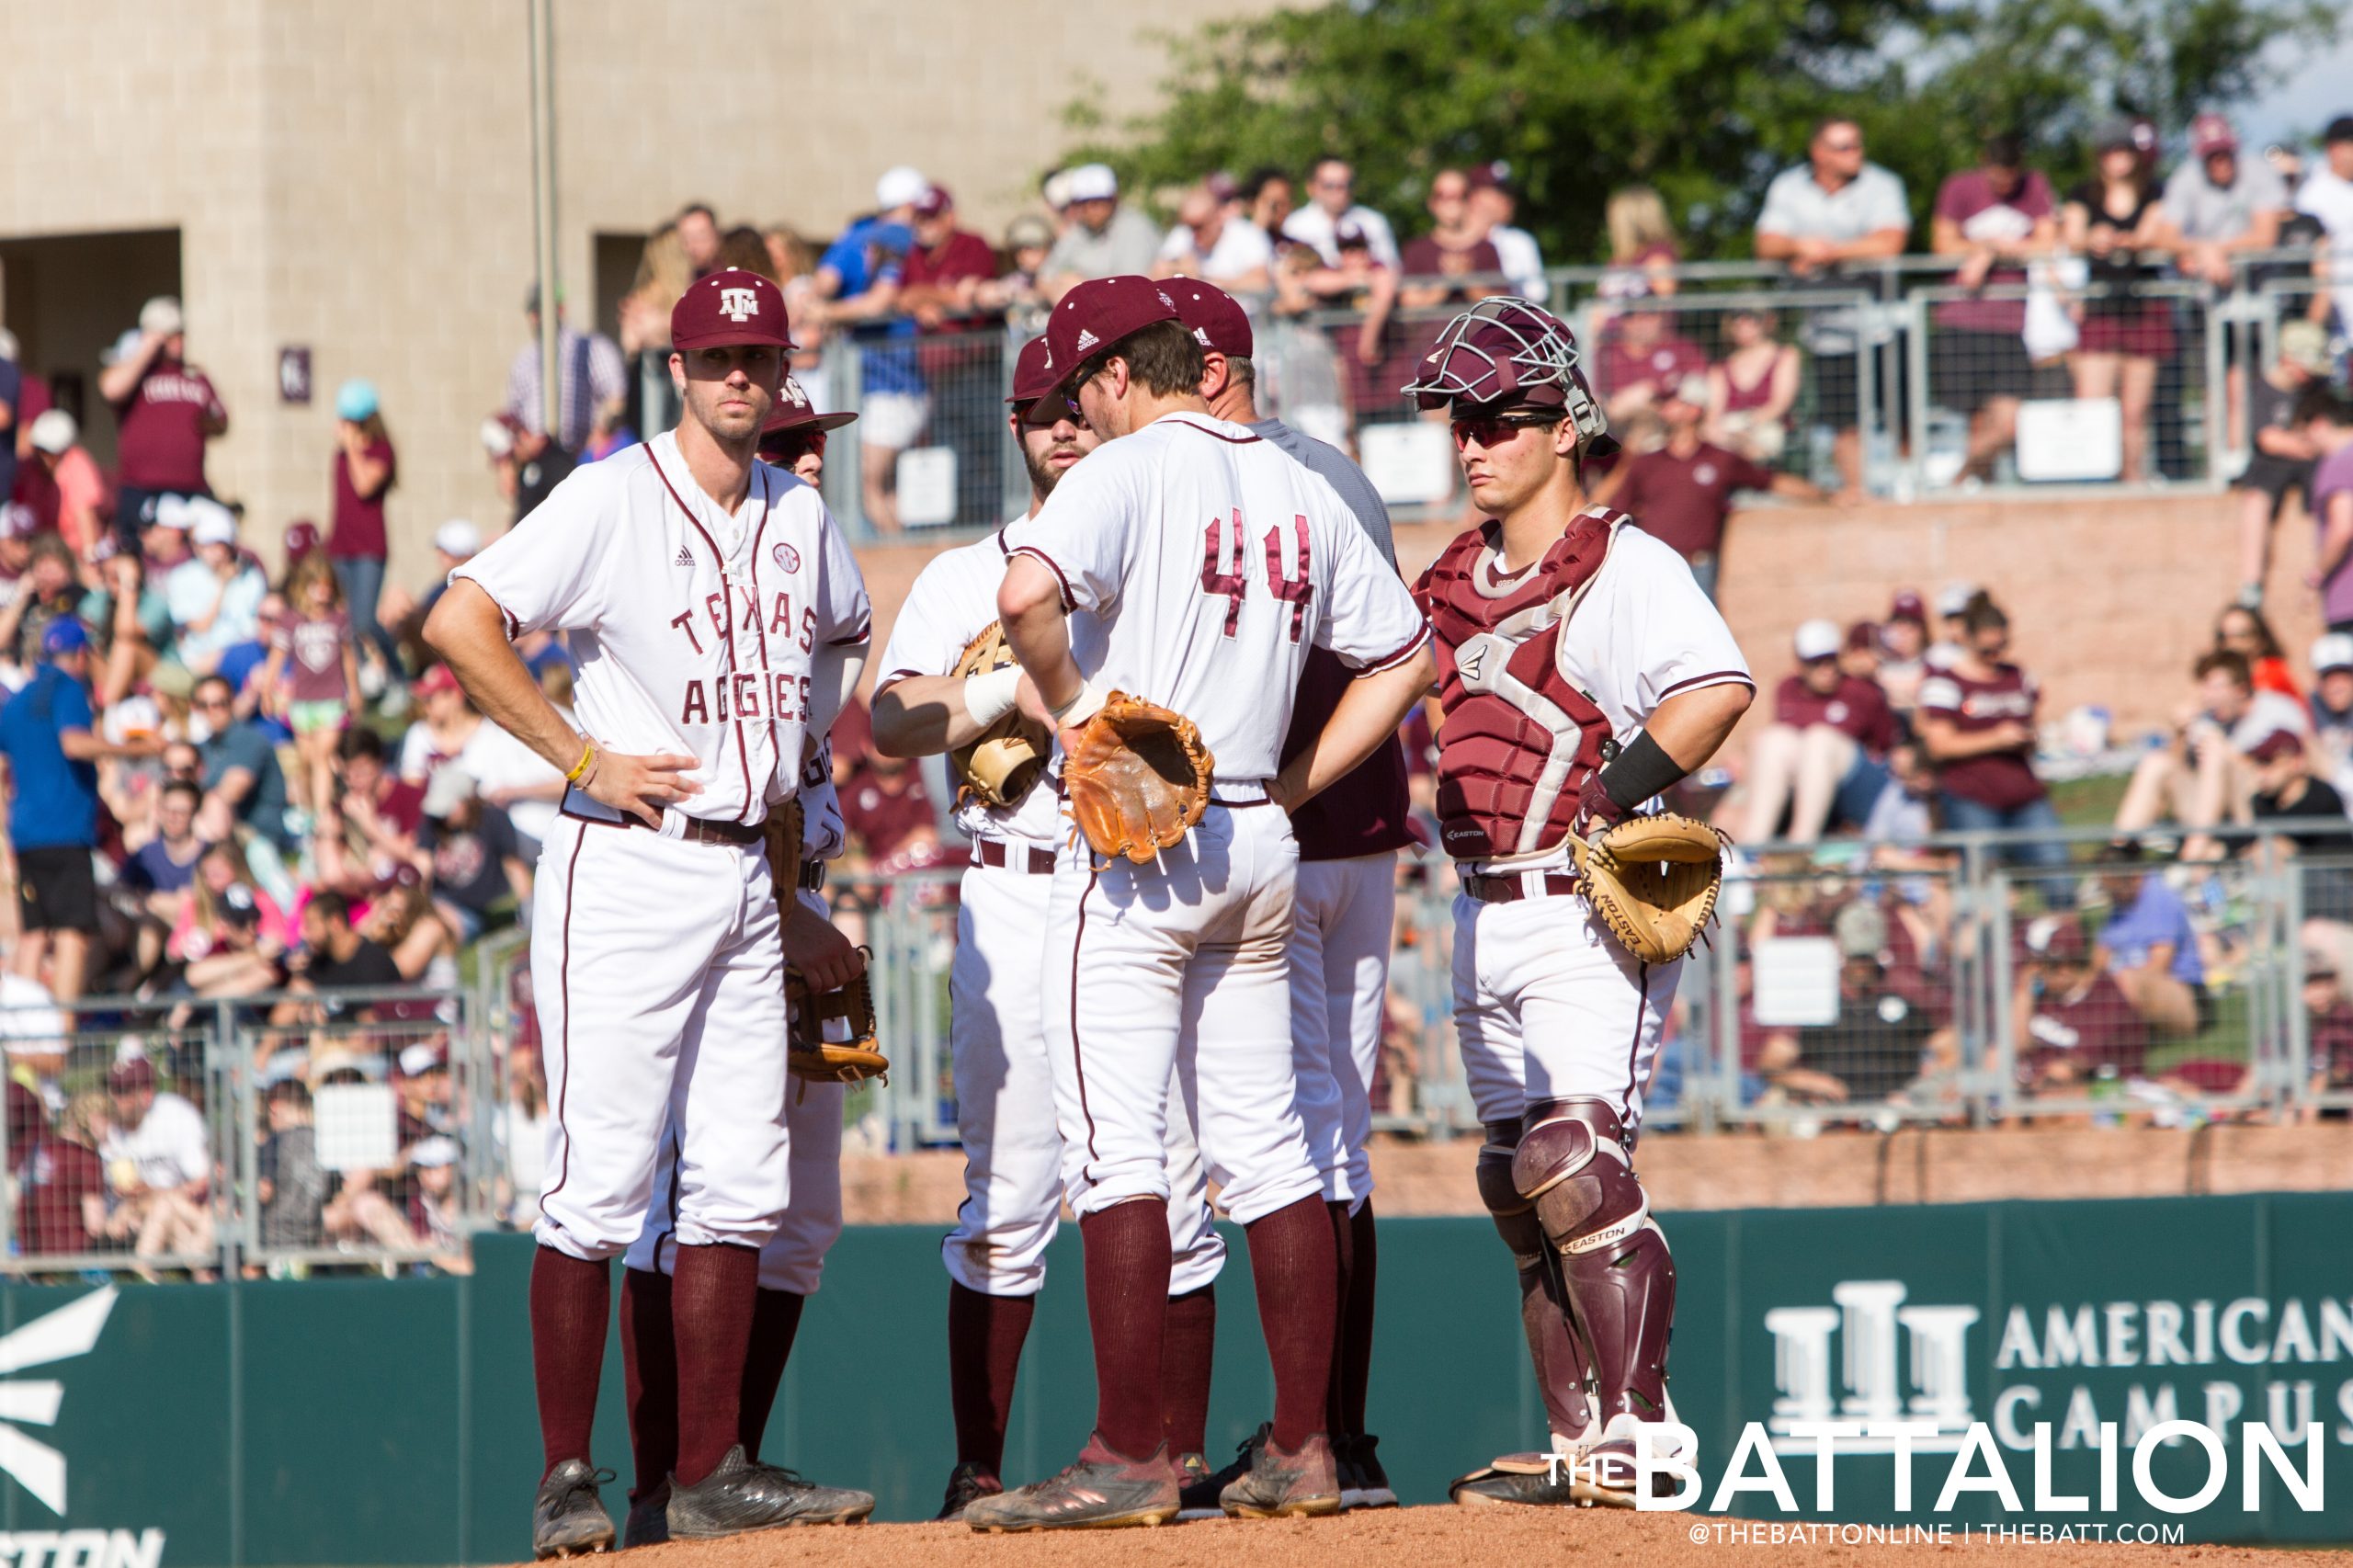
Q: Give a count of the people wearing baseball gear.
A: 6